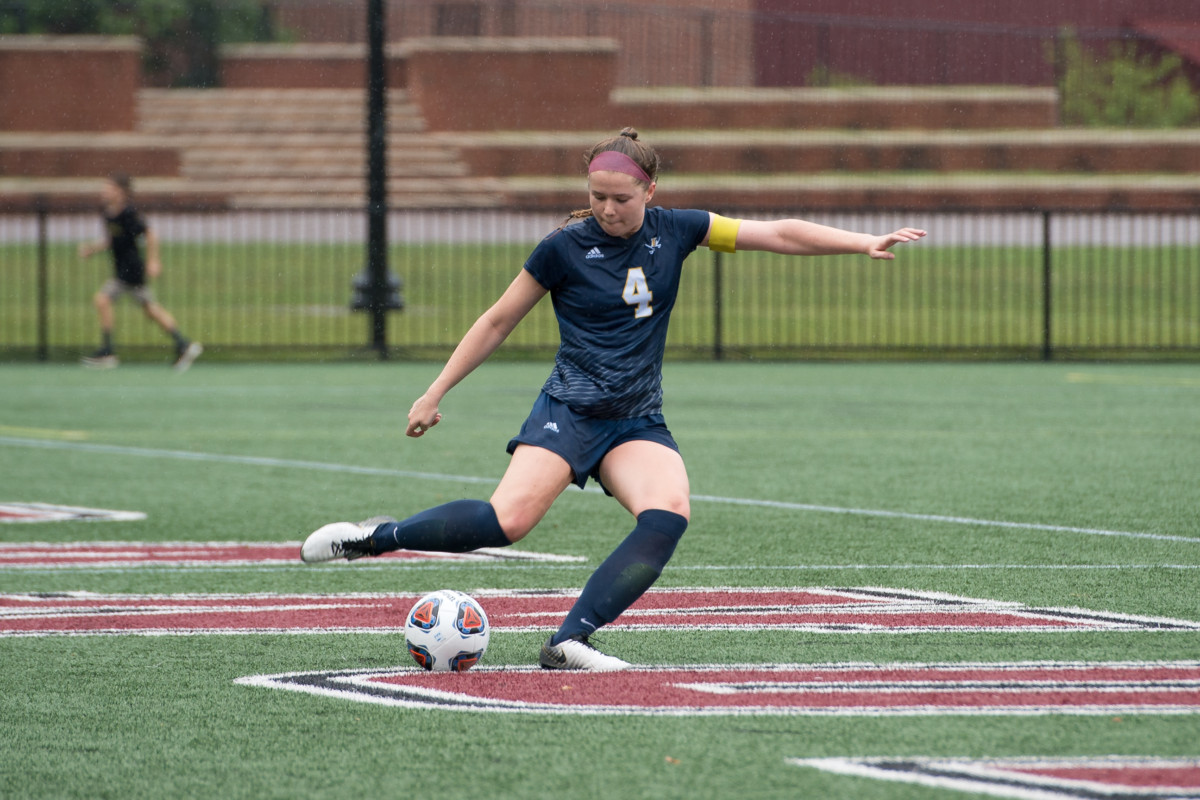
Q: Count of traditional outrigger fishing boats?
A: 0